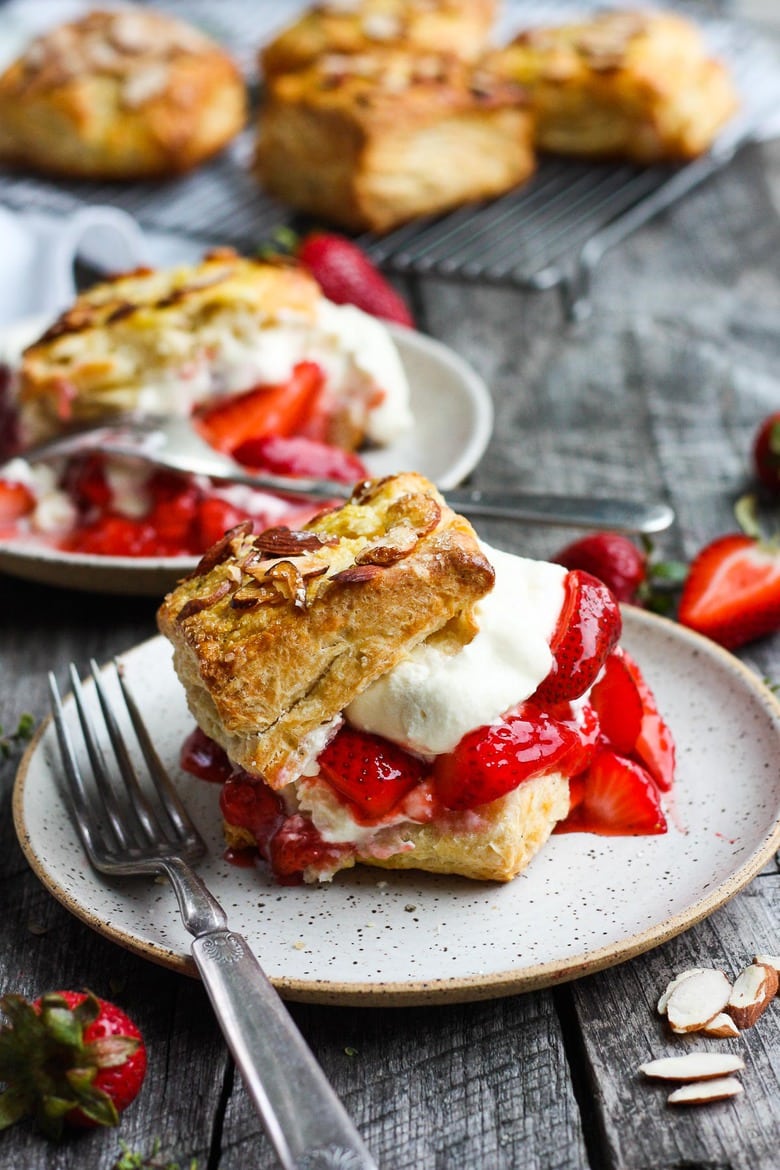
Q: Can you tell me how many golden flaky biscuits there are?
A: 6